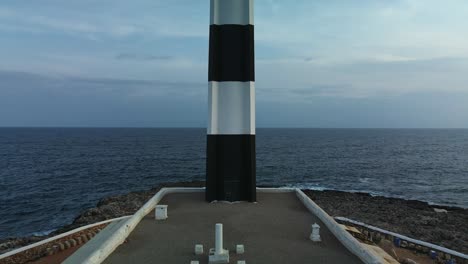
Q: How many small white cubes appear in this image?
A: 4